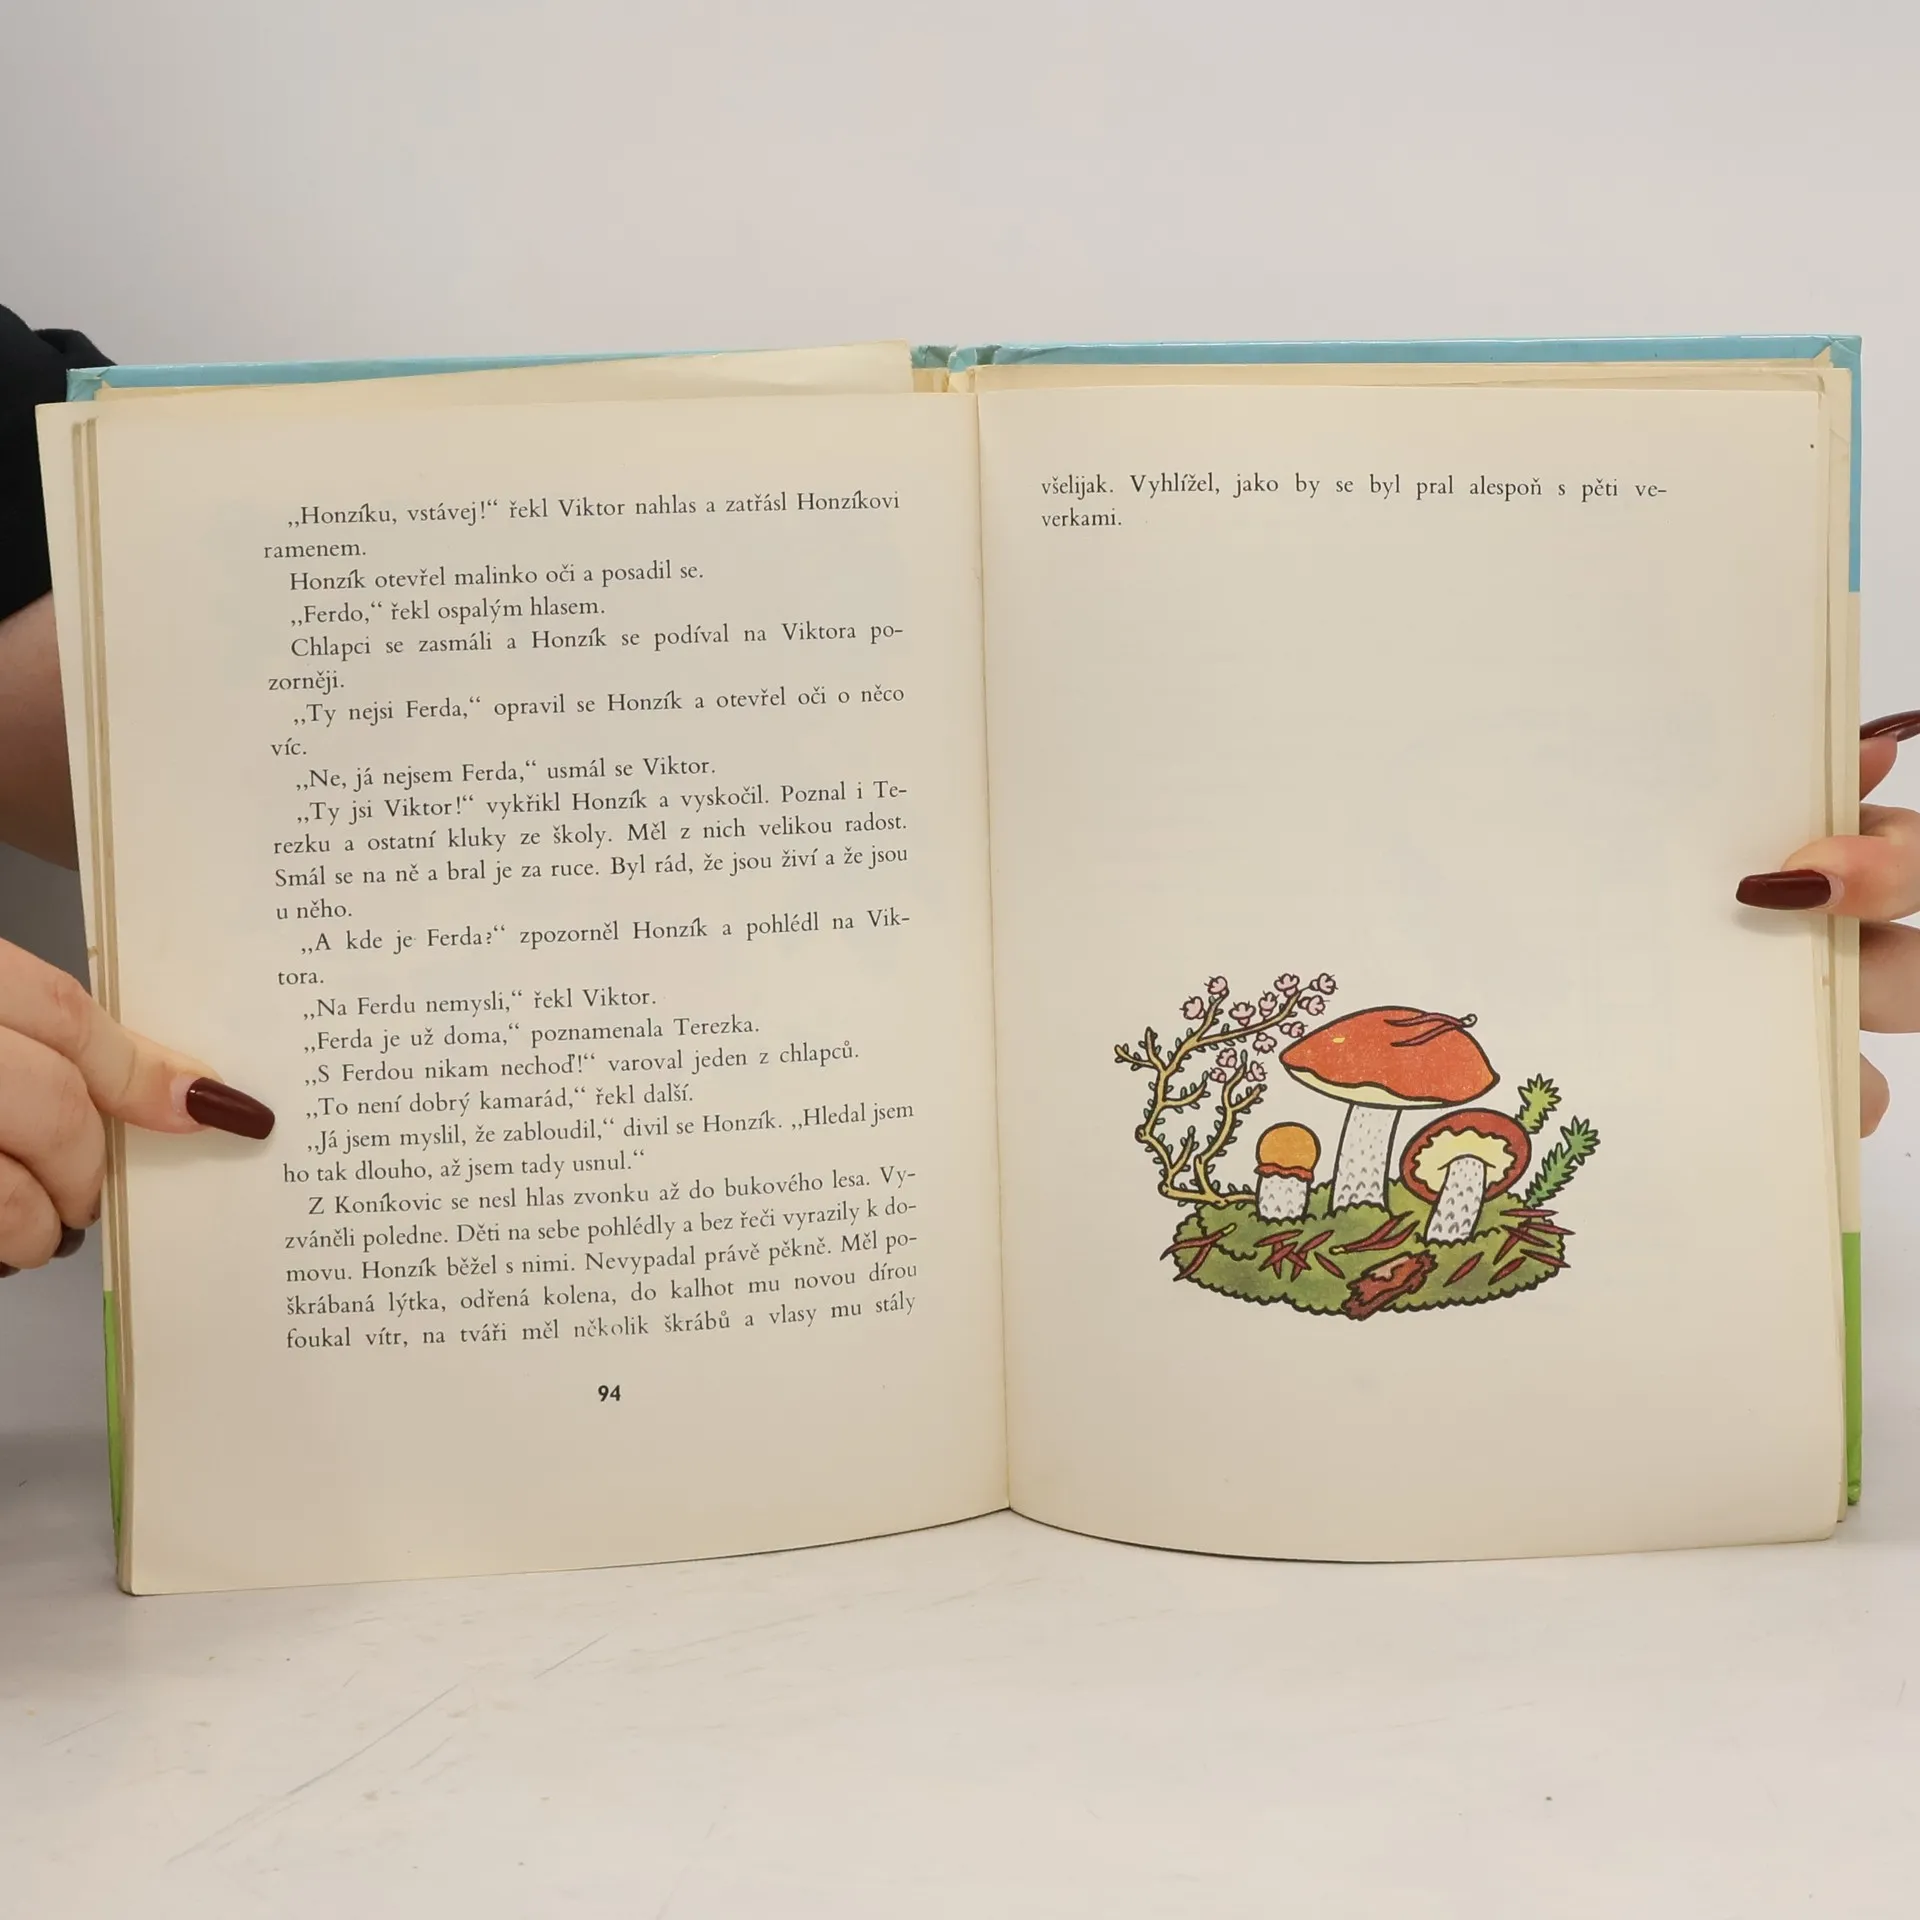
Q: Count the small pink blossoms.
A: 12